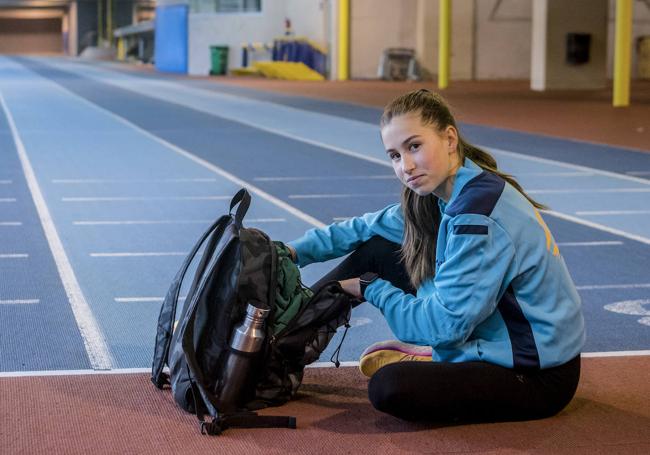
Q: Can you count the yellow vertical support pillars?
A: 3